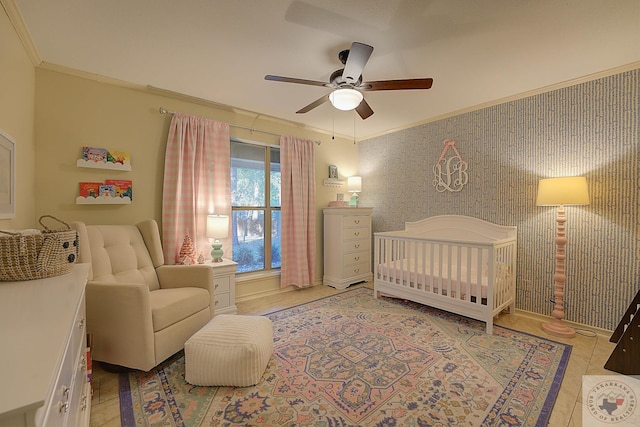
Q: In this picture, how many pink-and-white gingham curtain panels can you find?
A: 2